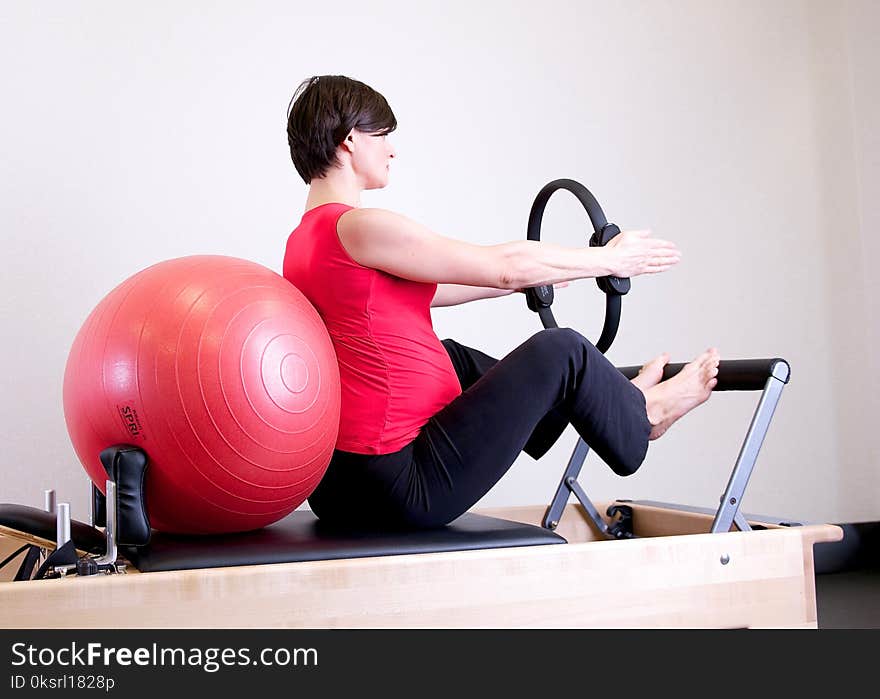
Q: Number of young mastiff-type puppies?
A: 0